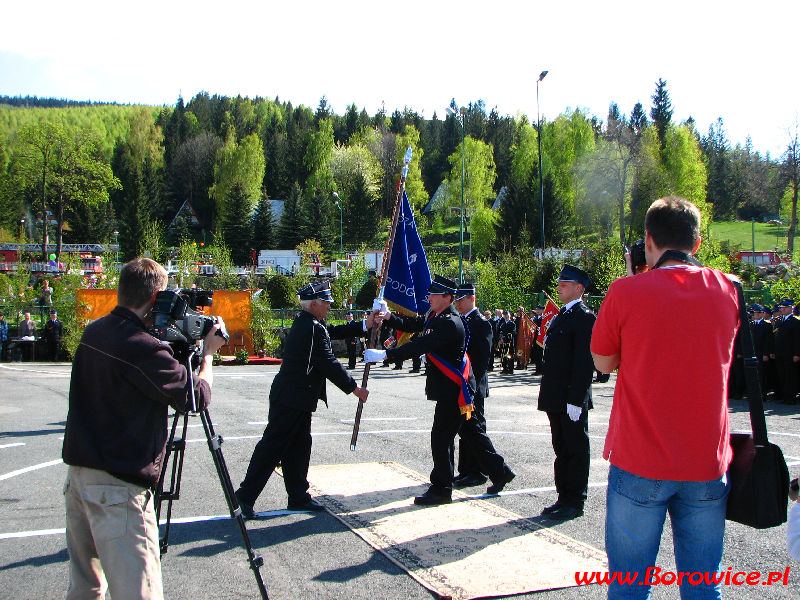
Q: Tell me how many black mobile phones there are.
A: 0